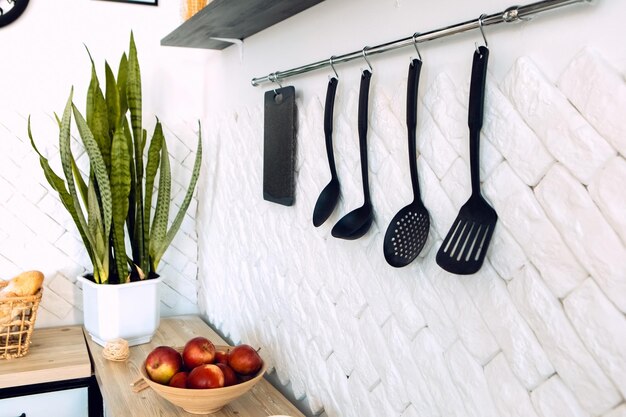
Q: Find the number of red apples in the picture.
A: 7